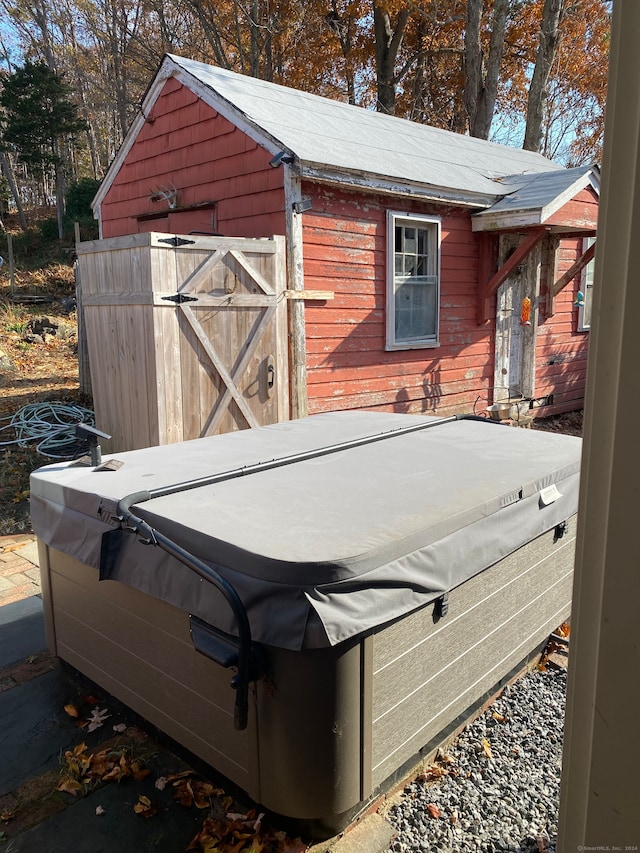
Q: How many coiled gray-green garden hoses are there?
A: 1